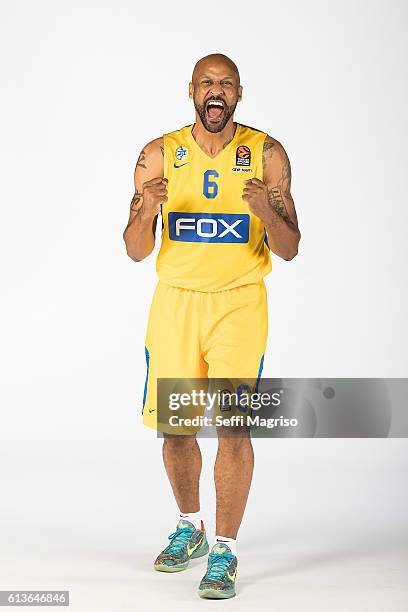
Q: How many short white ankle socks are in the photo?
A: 2